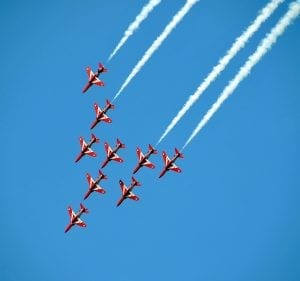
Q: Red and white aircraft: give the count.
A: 9